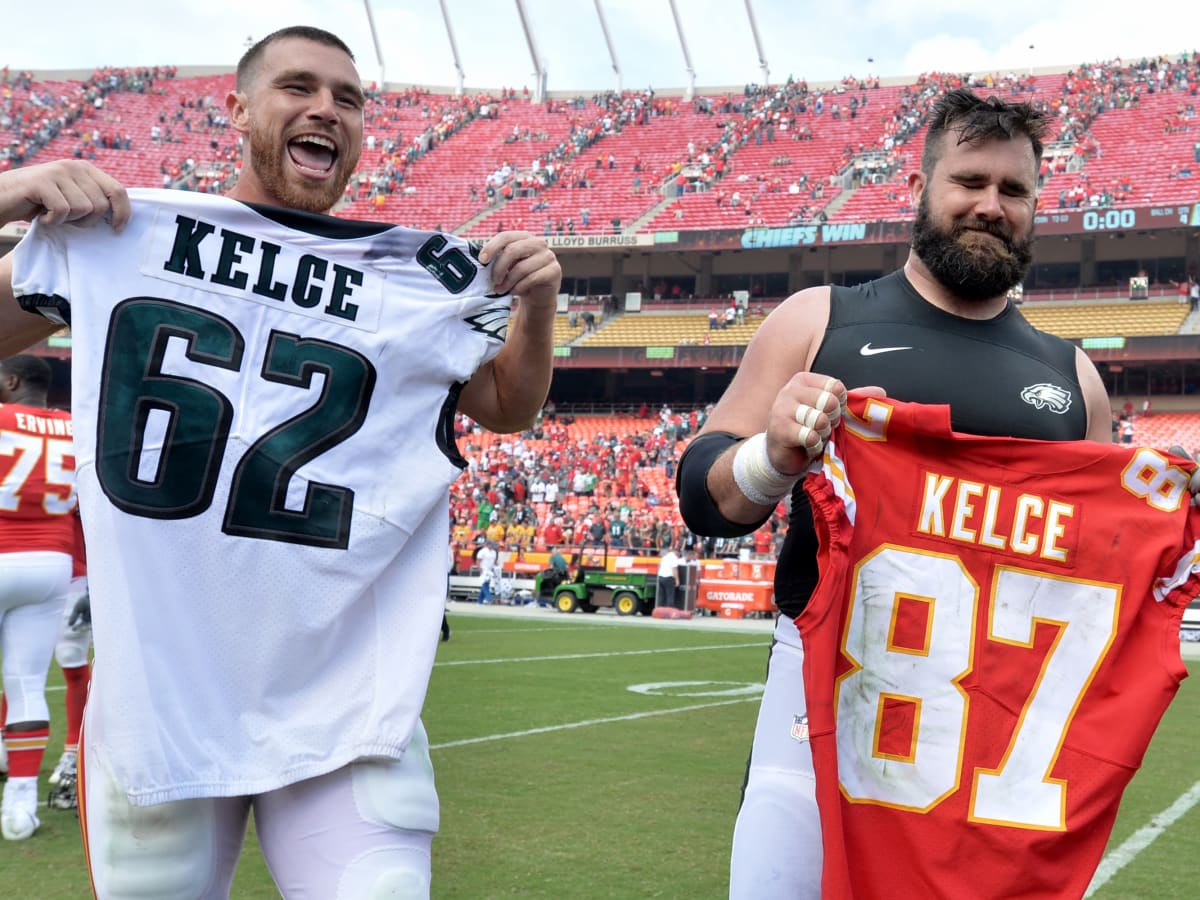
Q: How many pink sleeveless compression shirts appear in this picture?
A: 0